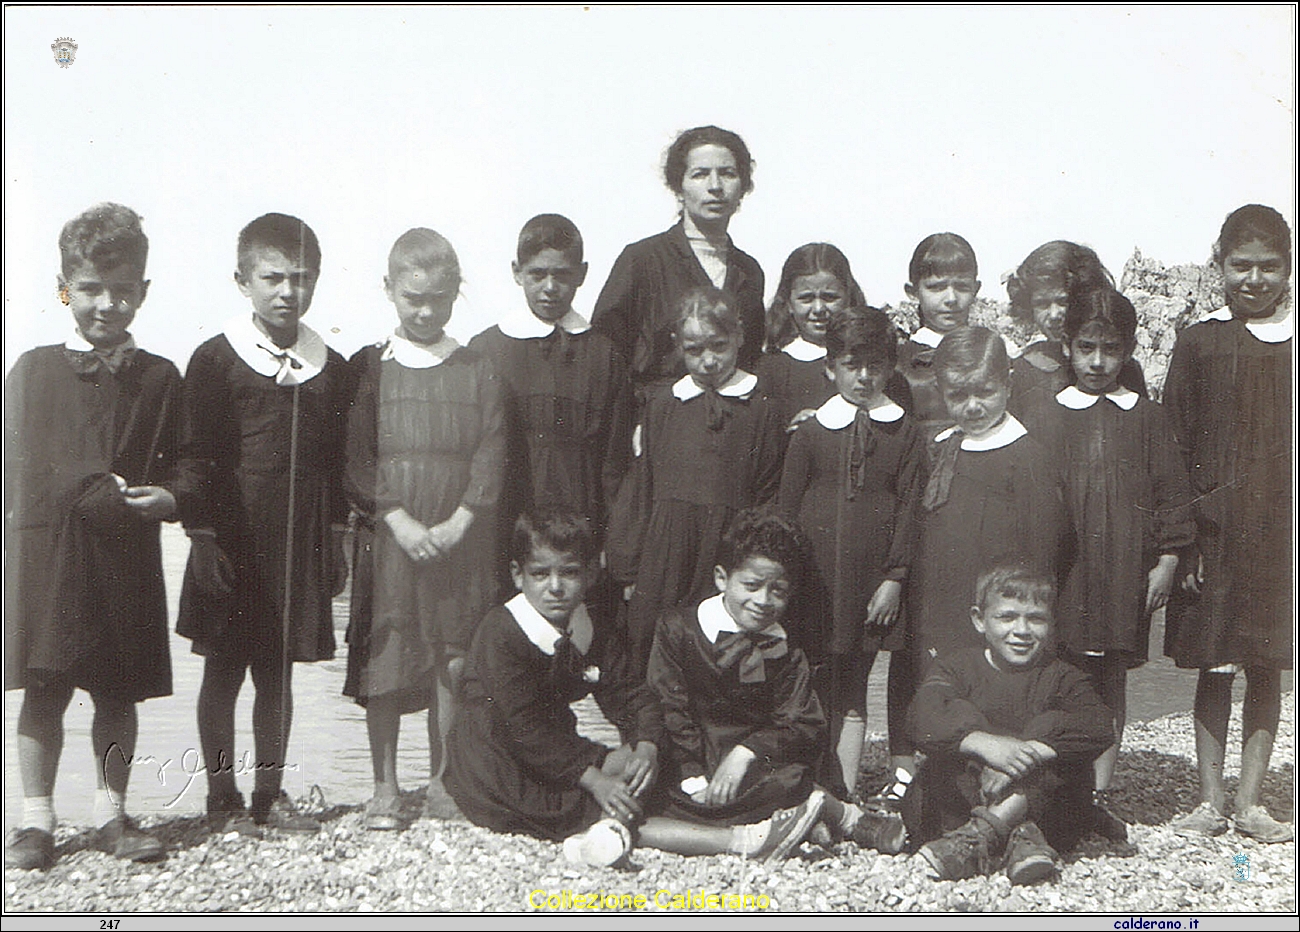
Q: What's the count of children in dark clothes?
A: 15